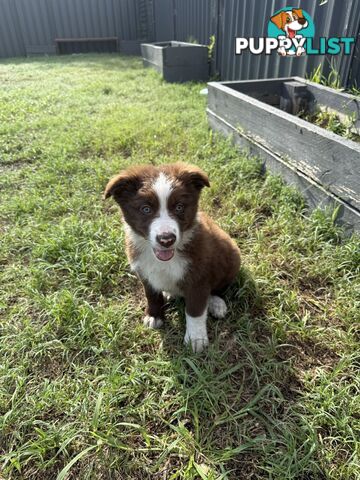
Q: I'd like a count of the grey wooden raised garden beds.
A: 2